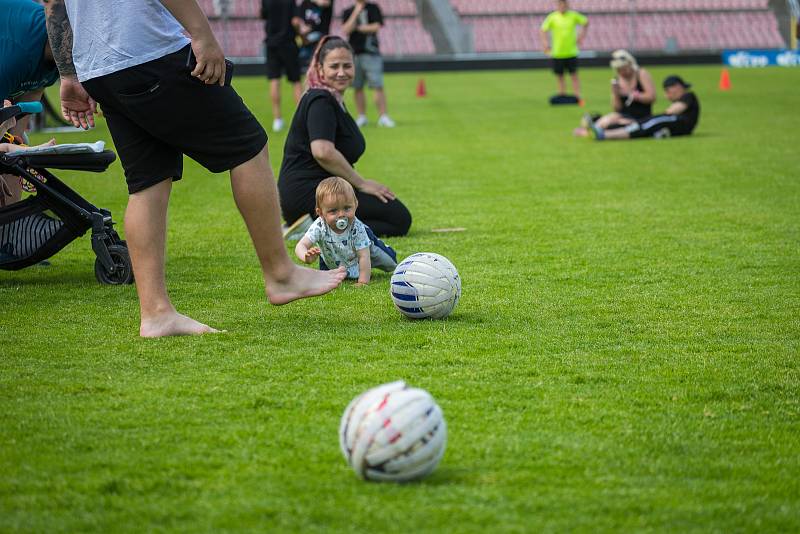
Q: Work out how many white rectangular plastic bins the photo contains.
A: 0